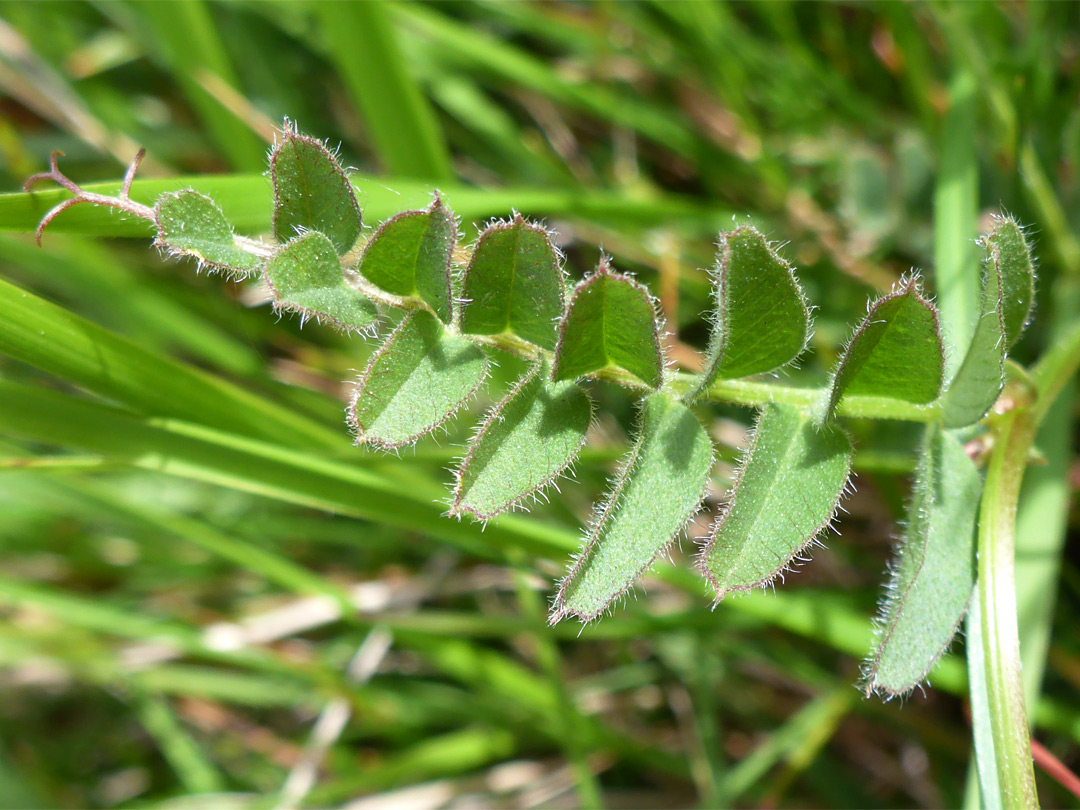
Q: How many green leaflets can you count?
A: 14